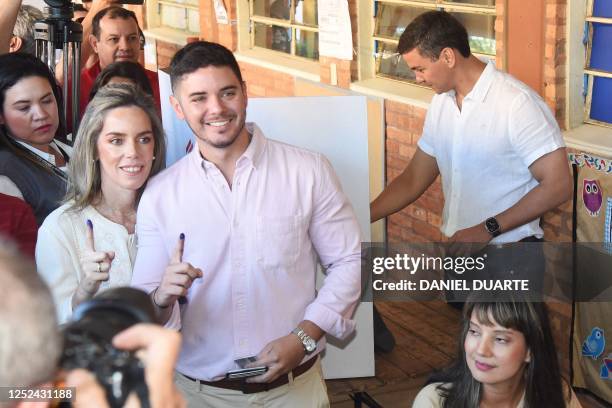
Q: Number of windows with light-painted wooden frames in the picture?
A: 4